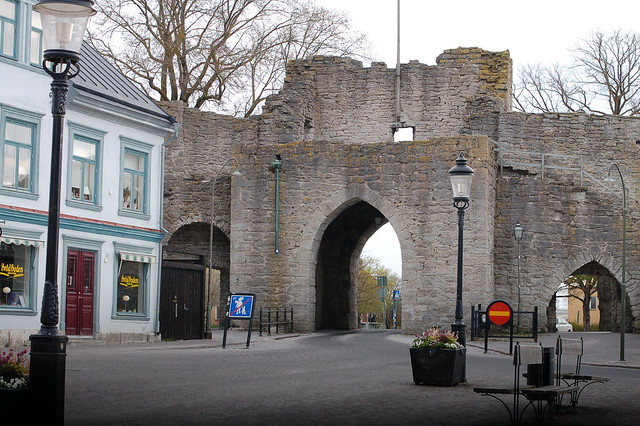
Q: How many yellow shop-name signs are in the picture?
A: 2